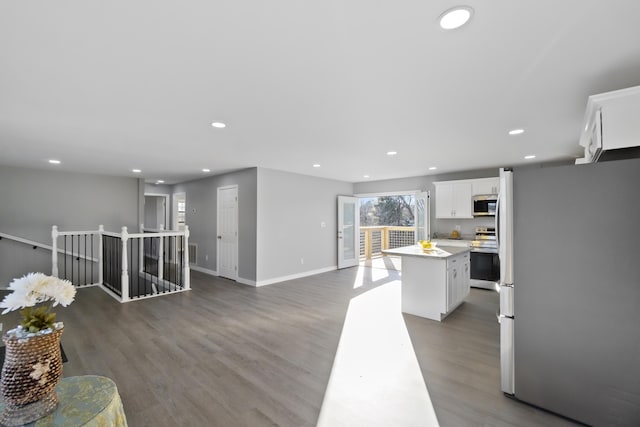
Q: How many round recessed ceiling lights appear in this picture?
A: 12